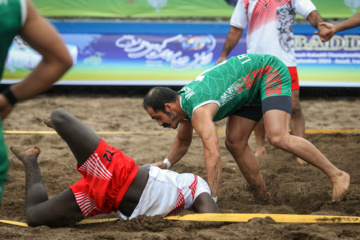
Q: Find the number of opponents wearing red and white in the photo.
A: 2